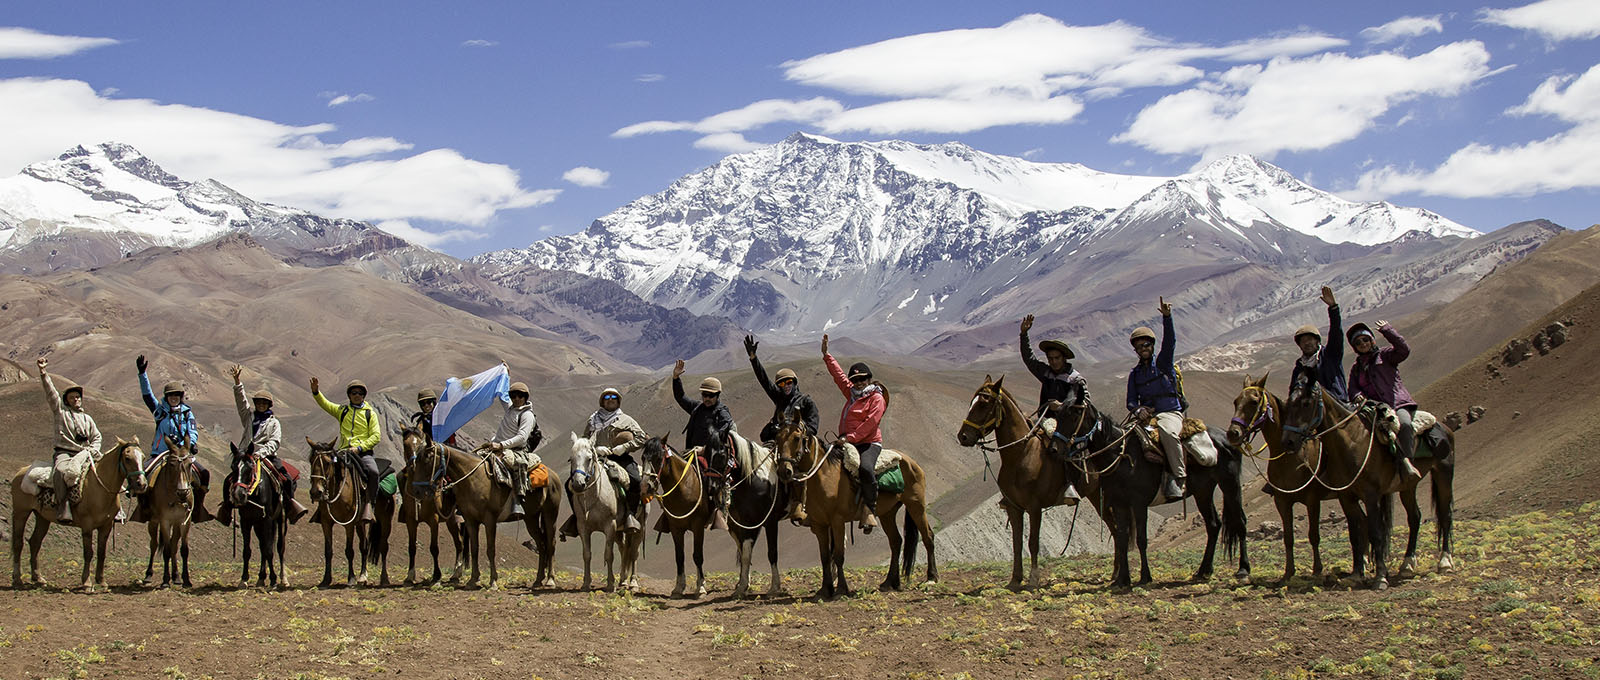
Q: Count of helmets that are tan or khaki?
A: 10